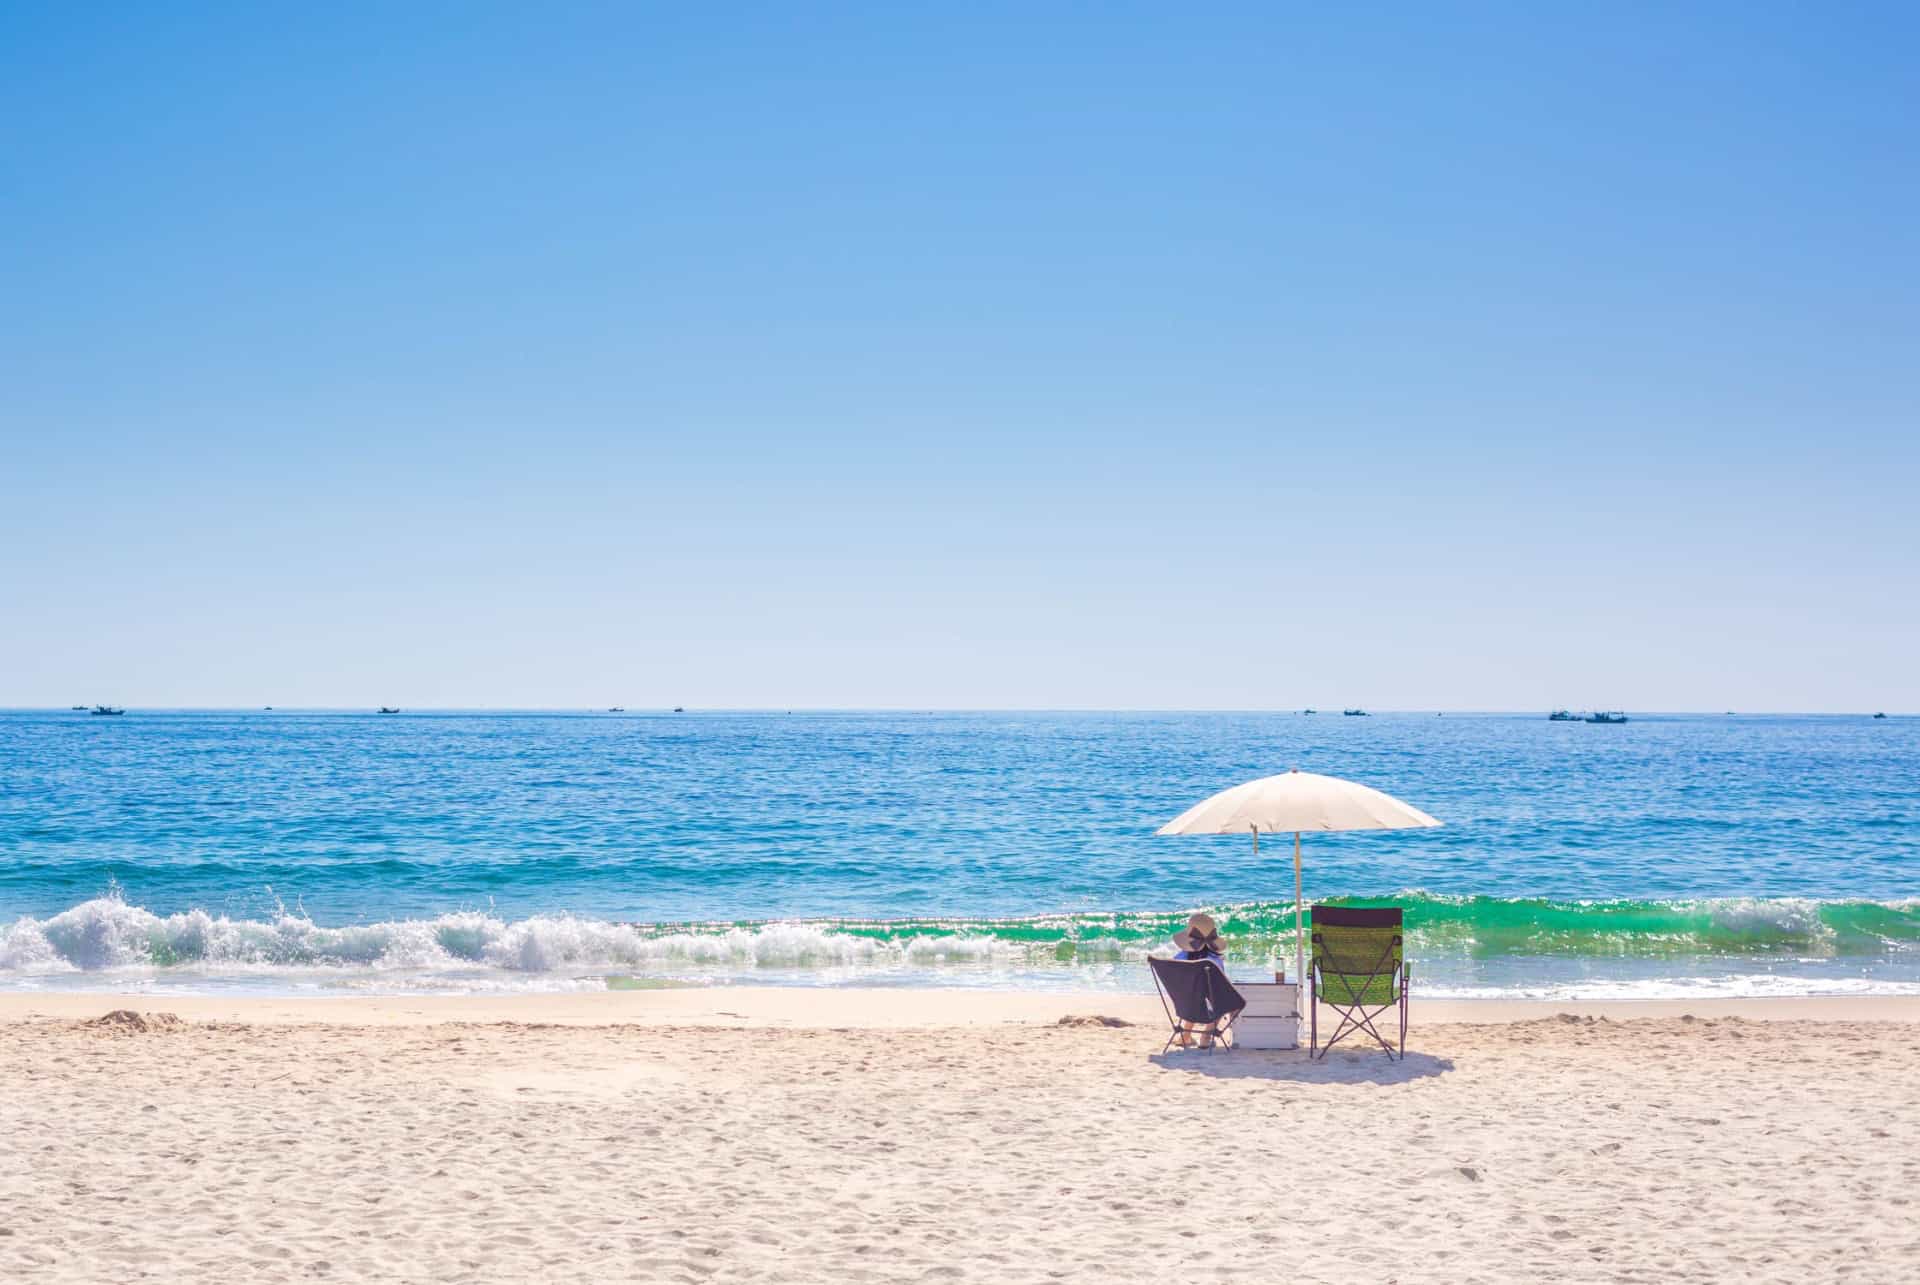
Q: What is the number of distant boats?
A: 12